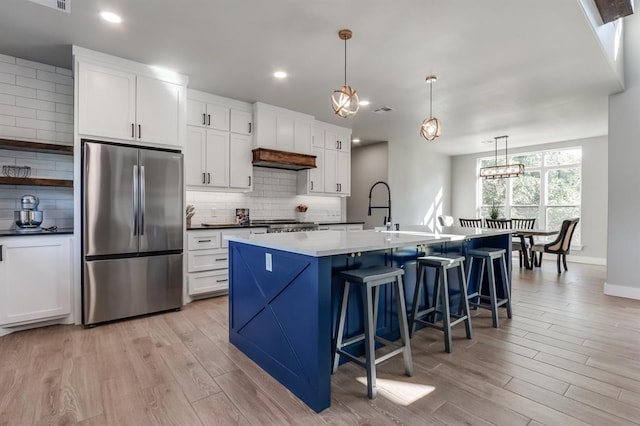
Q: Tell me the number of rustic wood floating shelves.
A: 2